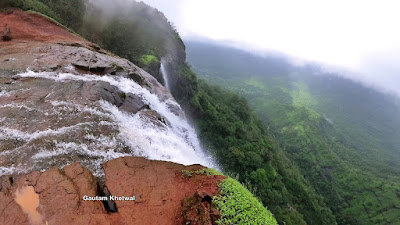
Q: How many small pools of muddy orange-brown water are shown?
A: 1